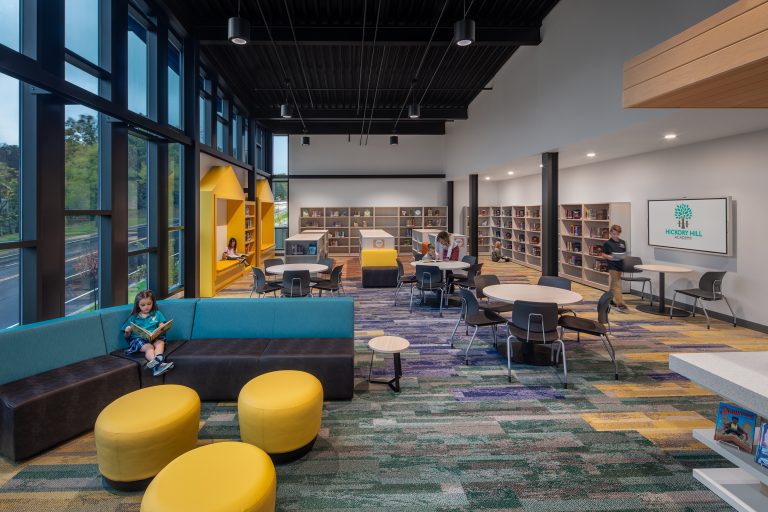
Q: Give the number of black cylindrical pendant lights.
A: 6